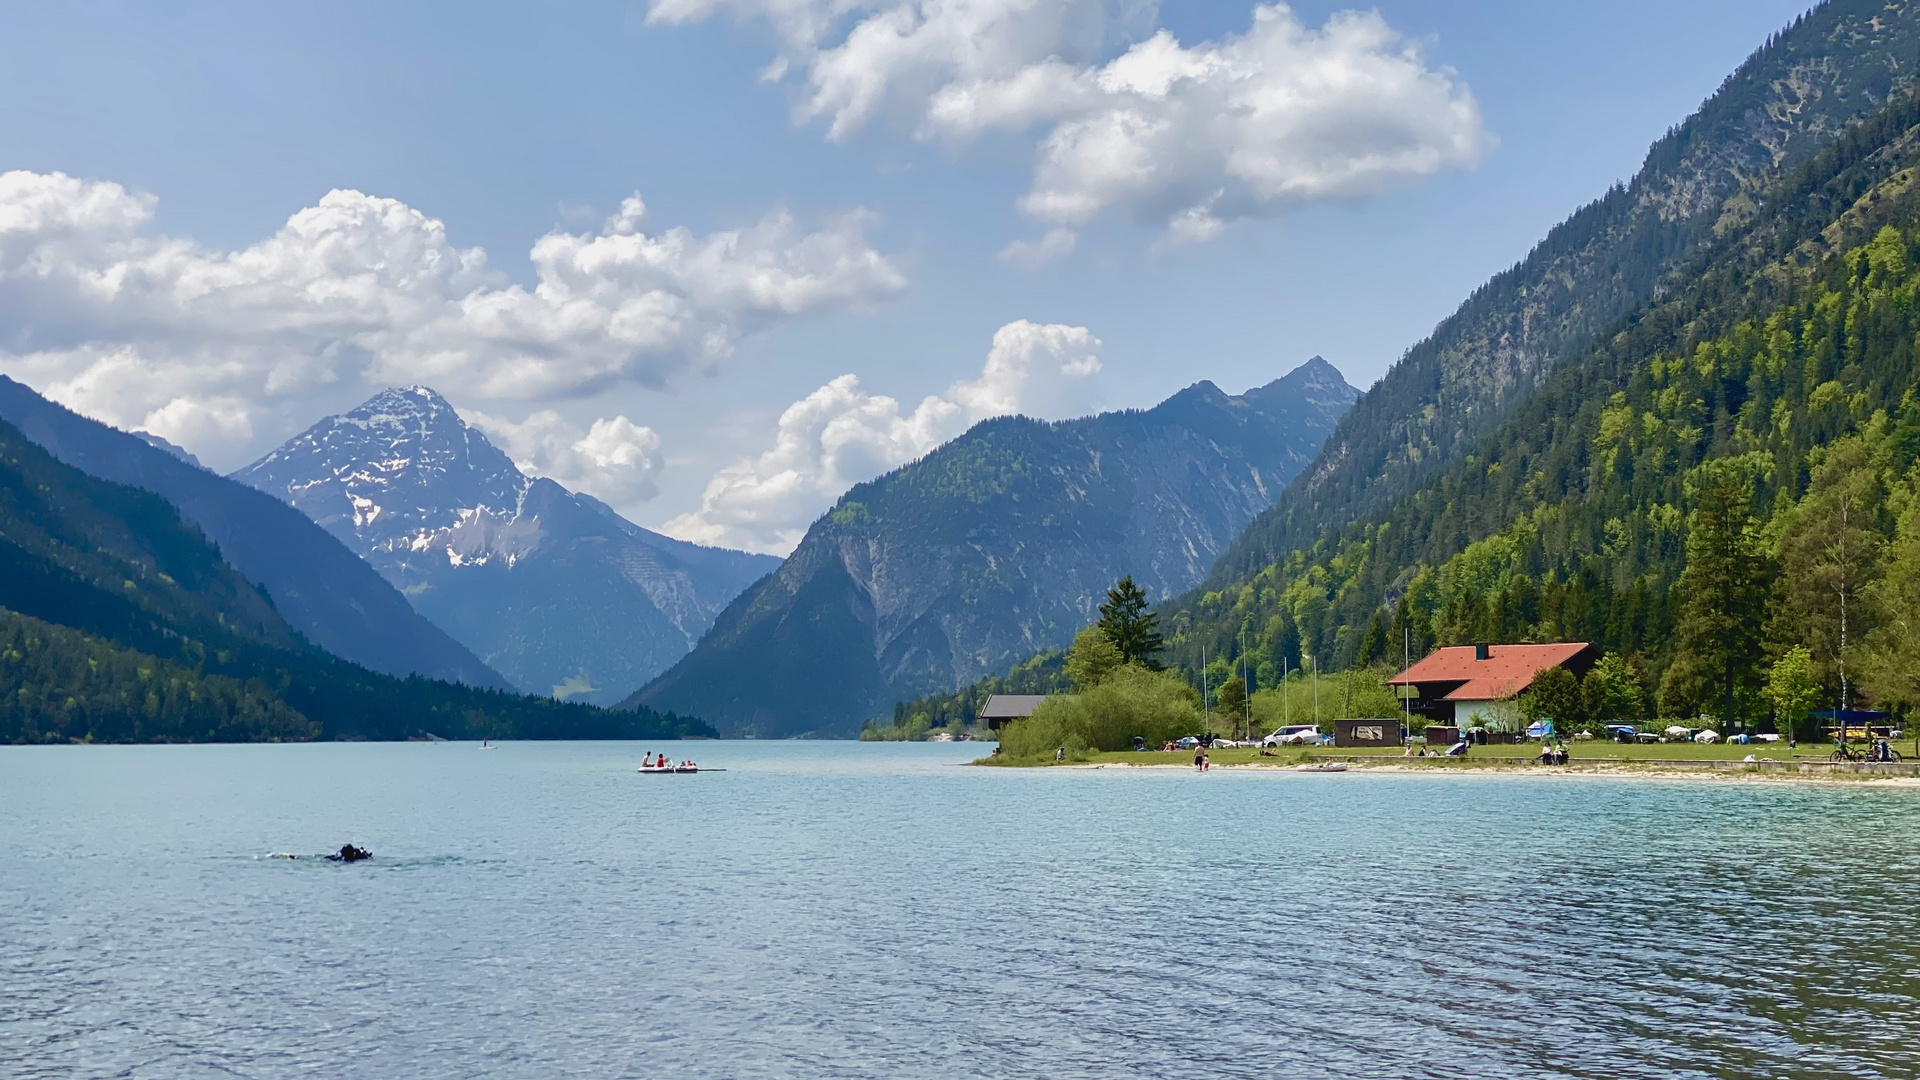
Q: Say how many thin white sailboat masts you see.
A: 5